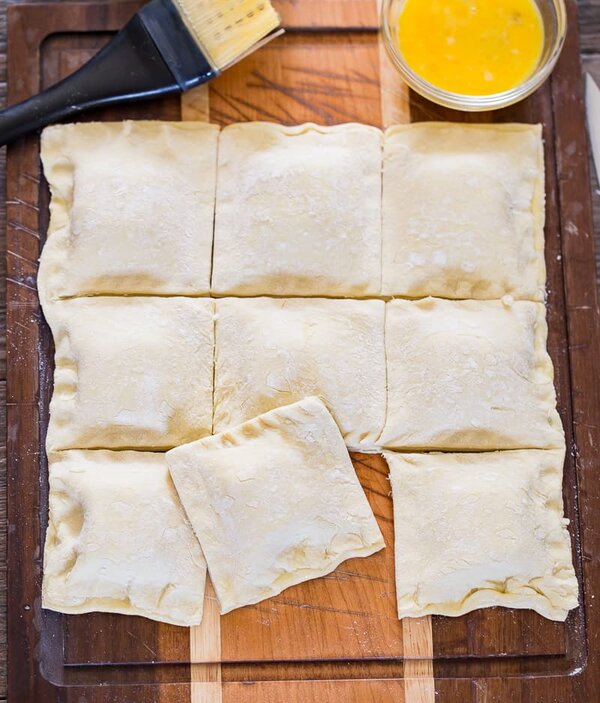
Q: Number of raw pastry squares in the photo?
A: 9